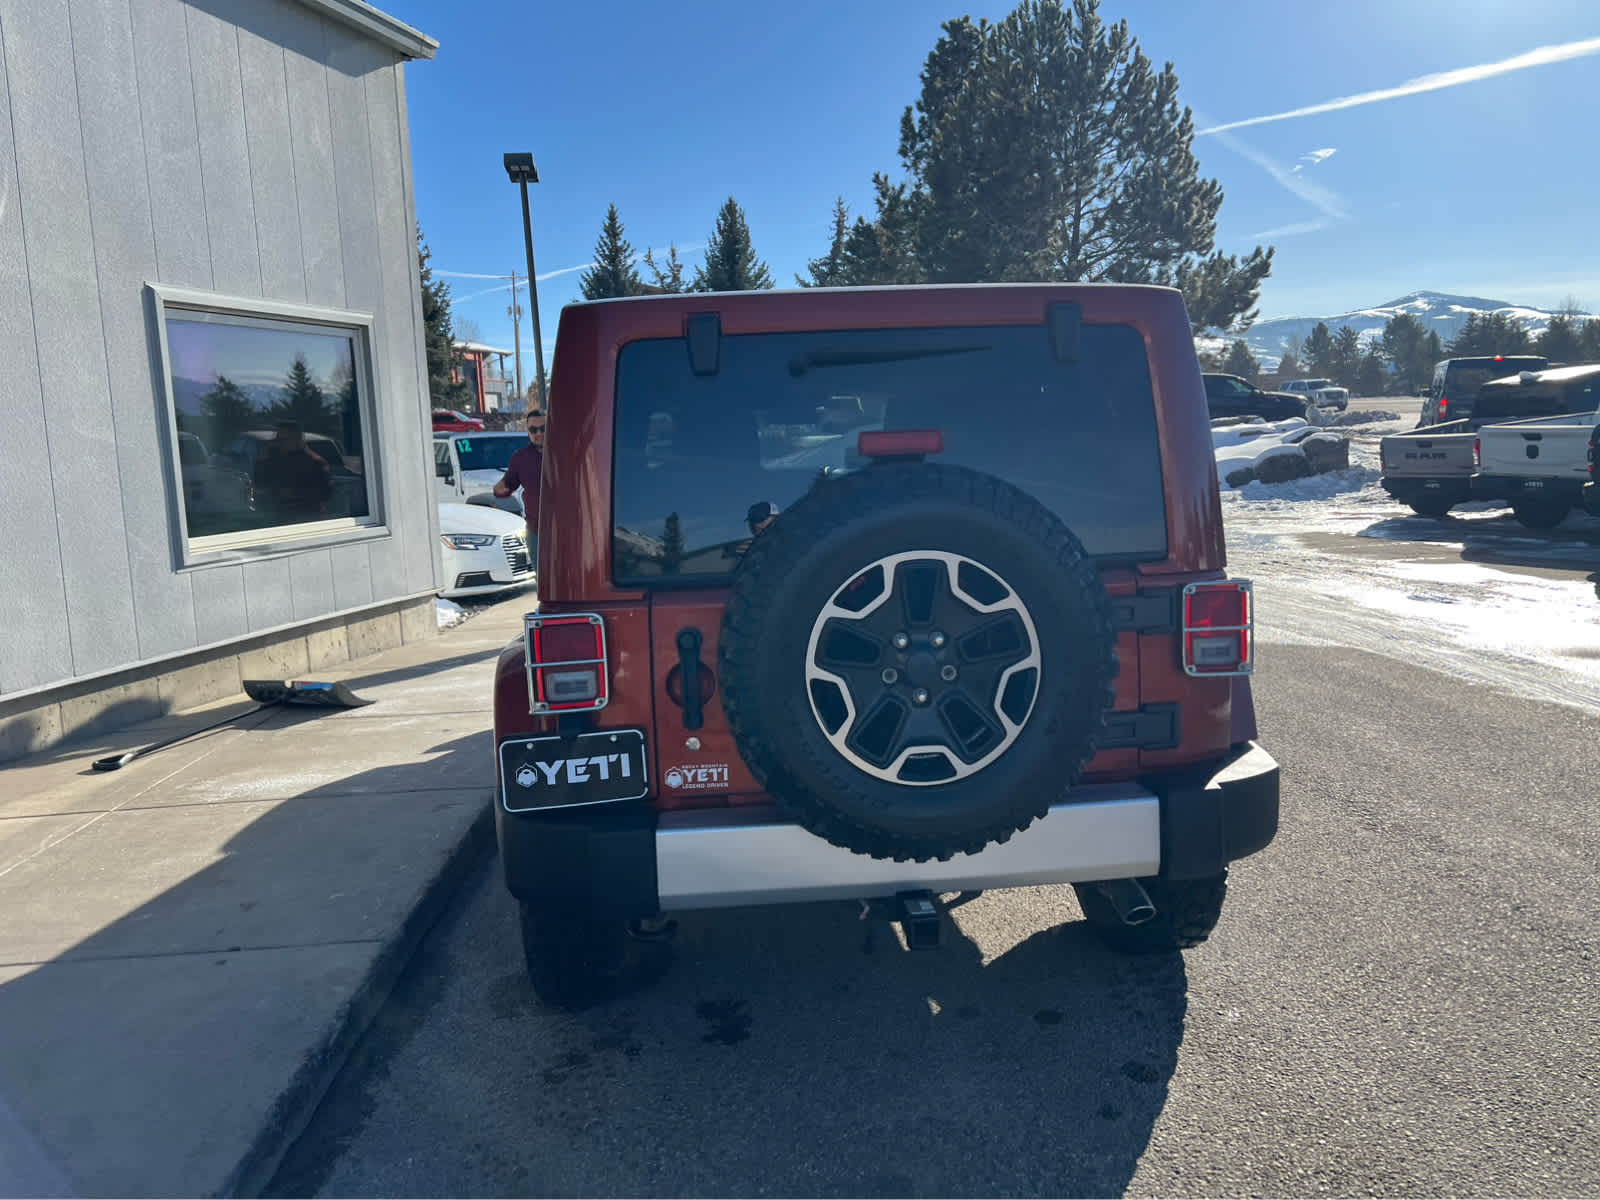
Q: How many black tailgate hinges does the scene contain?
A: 2